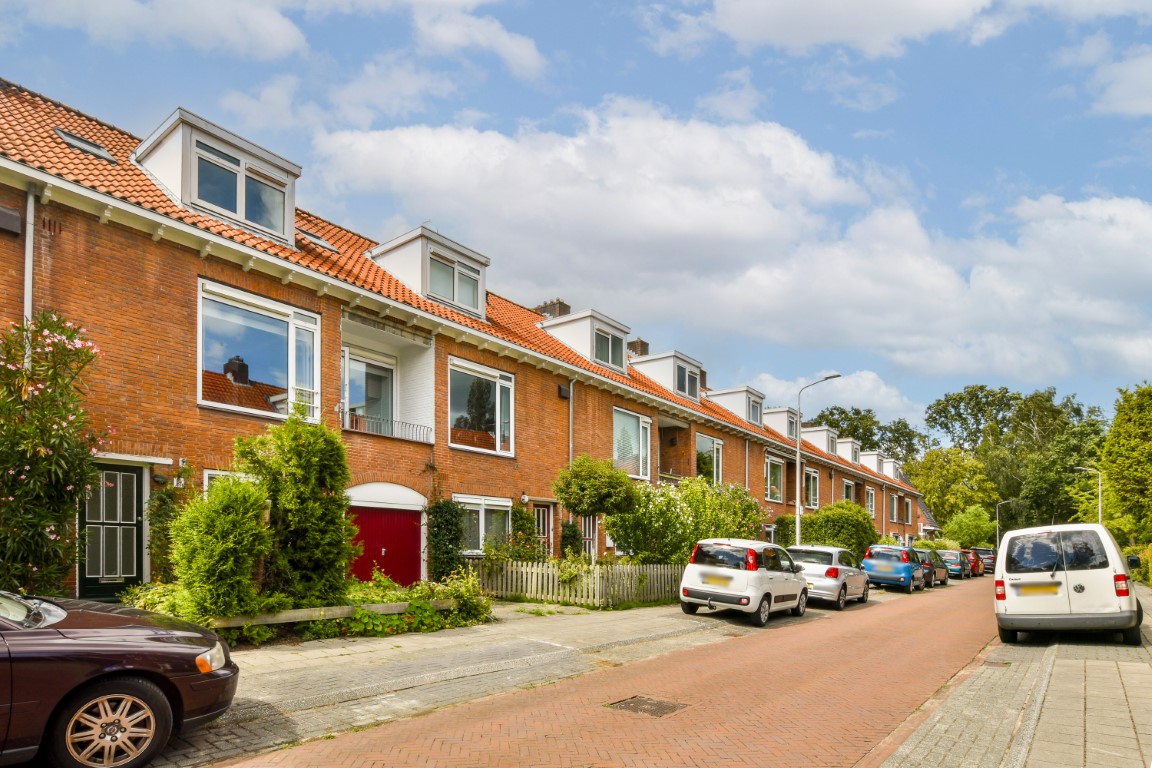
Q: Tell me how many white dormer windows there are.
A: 10